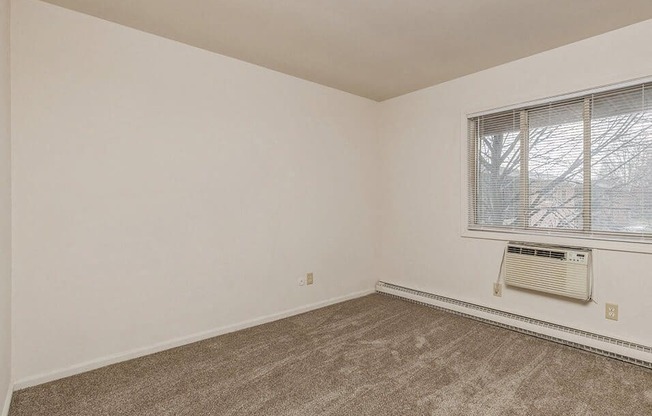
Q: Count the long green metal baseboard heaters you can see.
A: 0